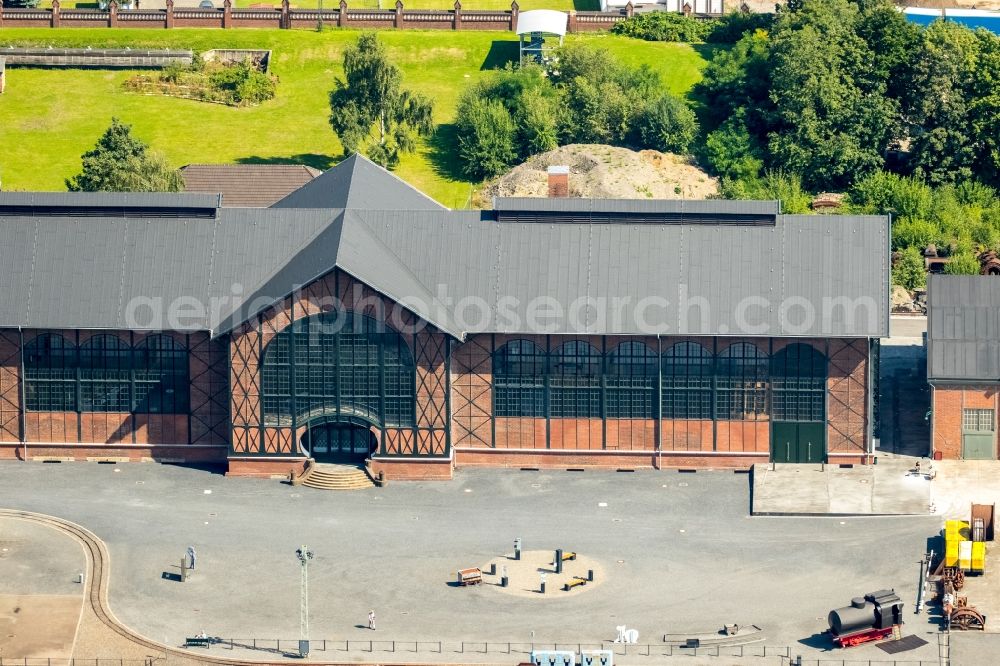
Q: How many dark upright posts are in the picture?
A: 6